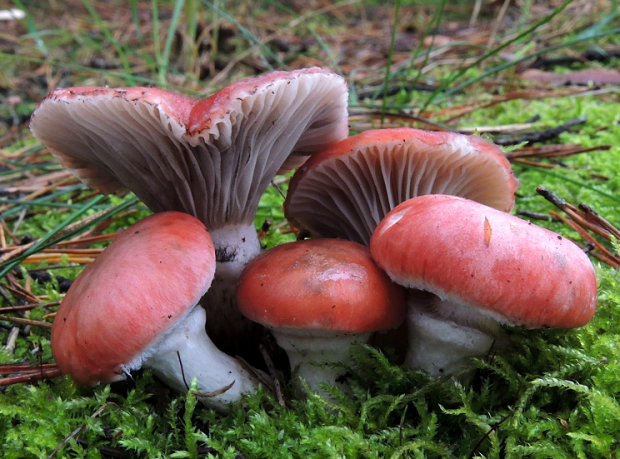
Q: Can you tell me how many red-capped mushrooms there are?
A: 5